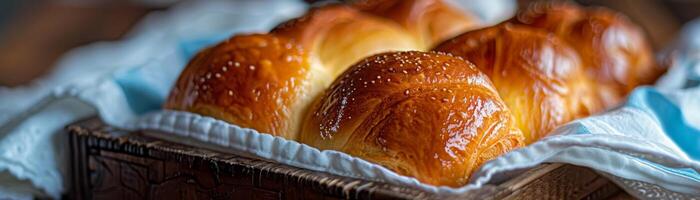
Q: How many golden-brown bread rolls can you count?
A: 6